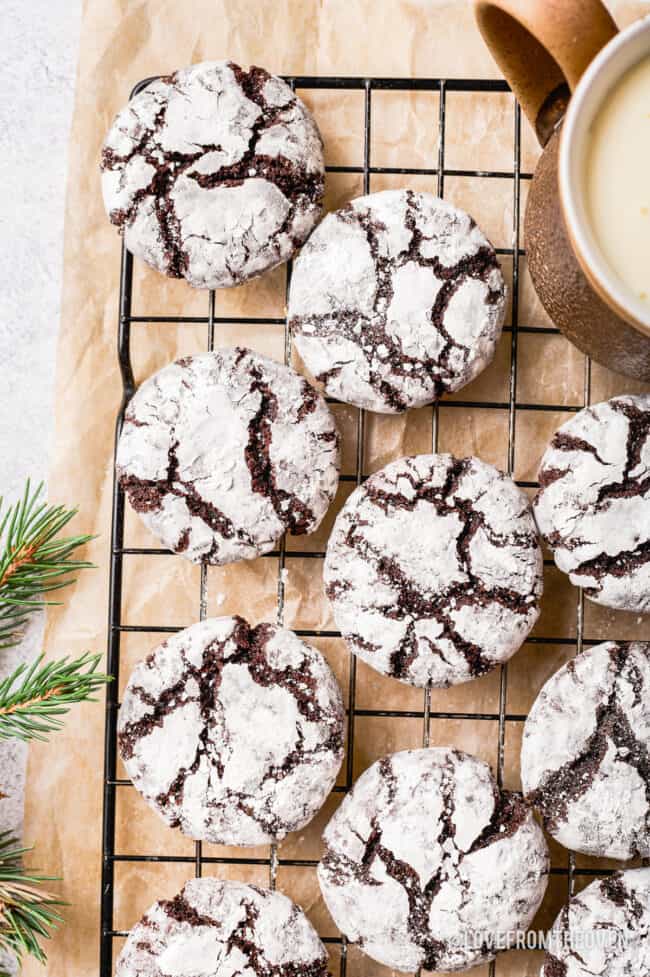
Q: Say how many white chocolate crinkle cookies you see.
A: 10